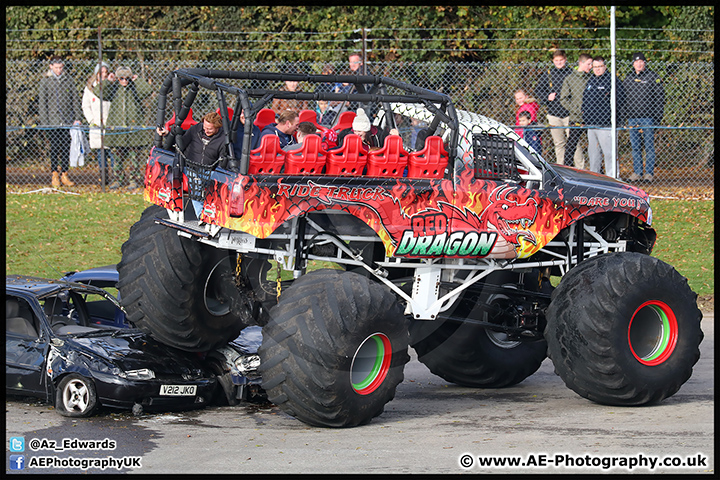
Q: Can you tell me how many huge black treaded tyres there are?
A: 4